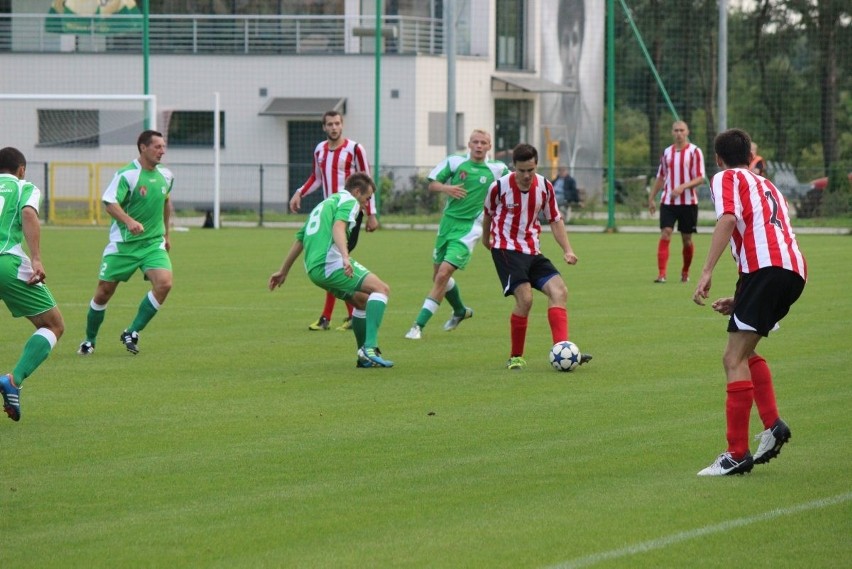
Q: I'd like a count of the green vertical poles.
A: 3